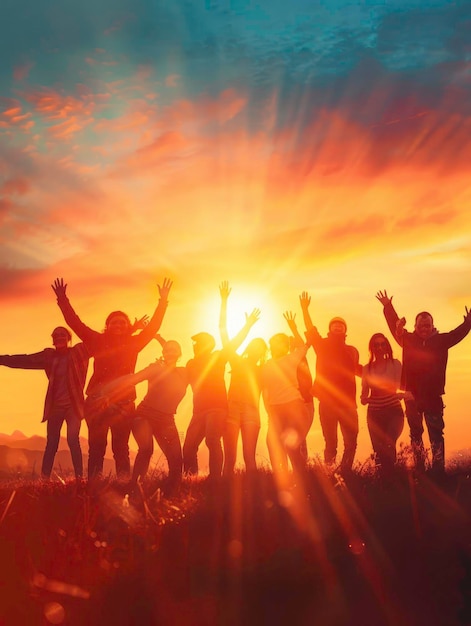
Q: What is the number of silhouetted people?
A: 9